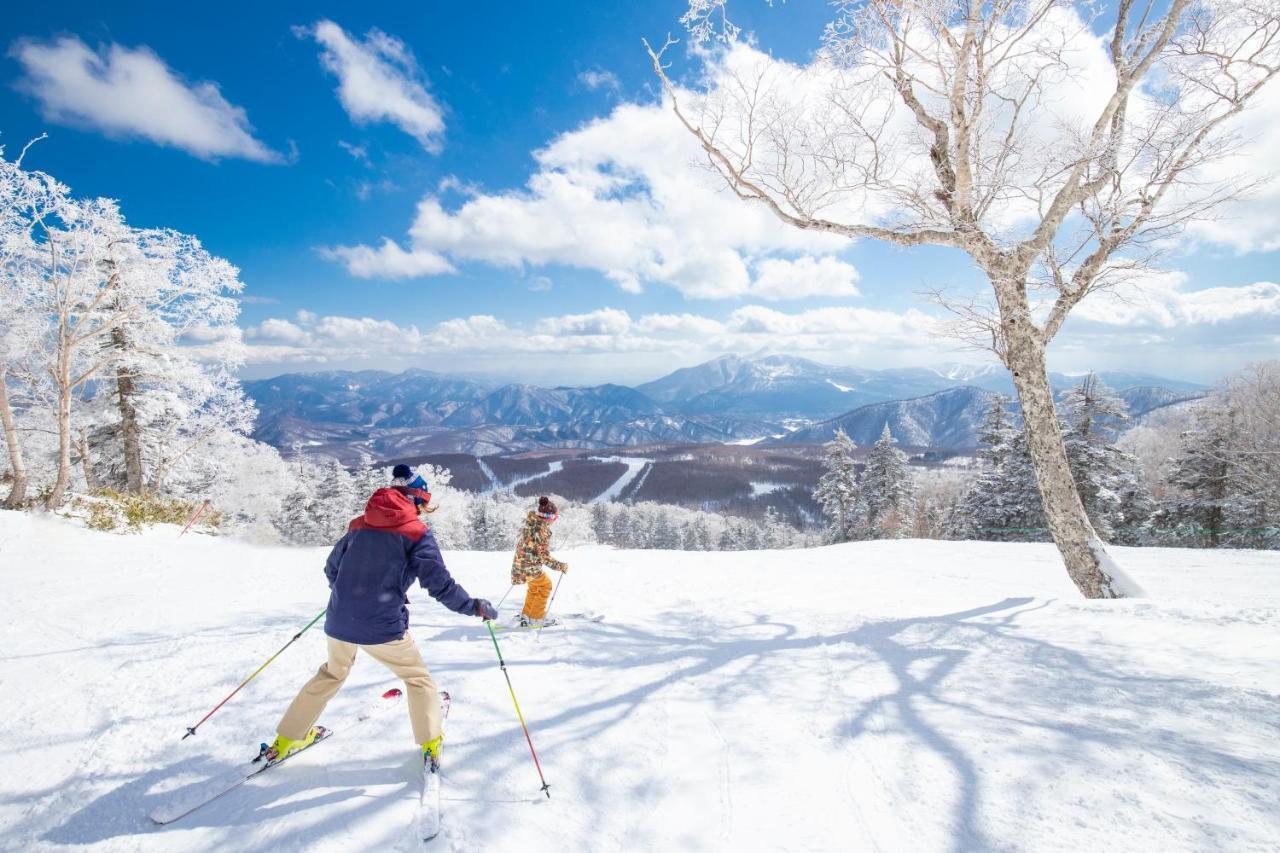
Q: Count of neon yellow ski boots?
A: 2